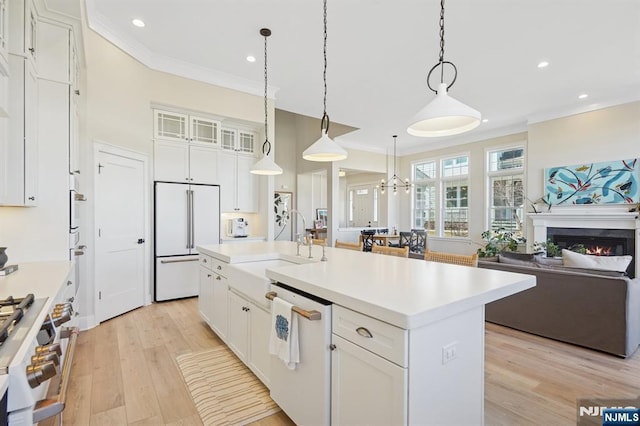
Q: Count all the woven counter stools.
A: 4